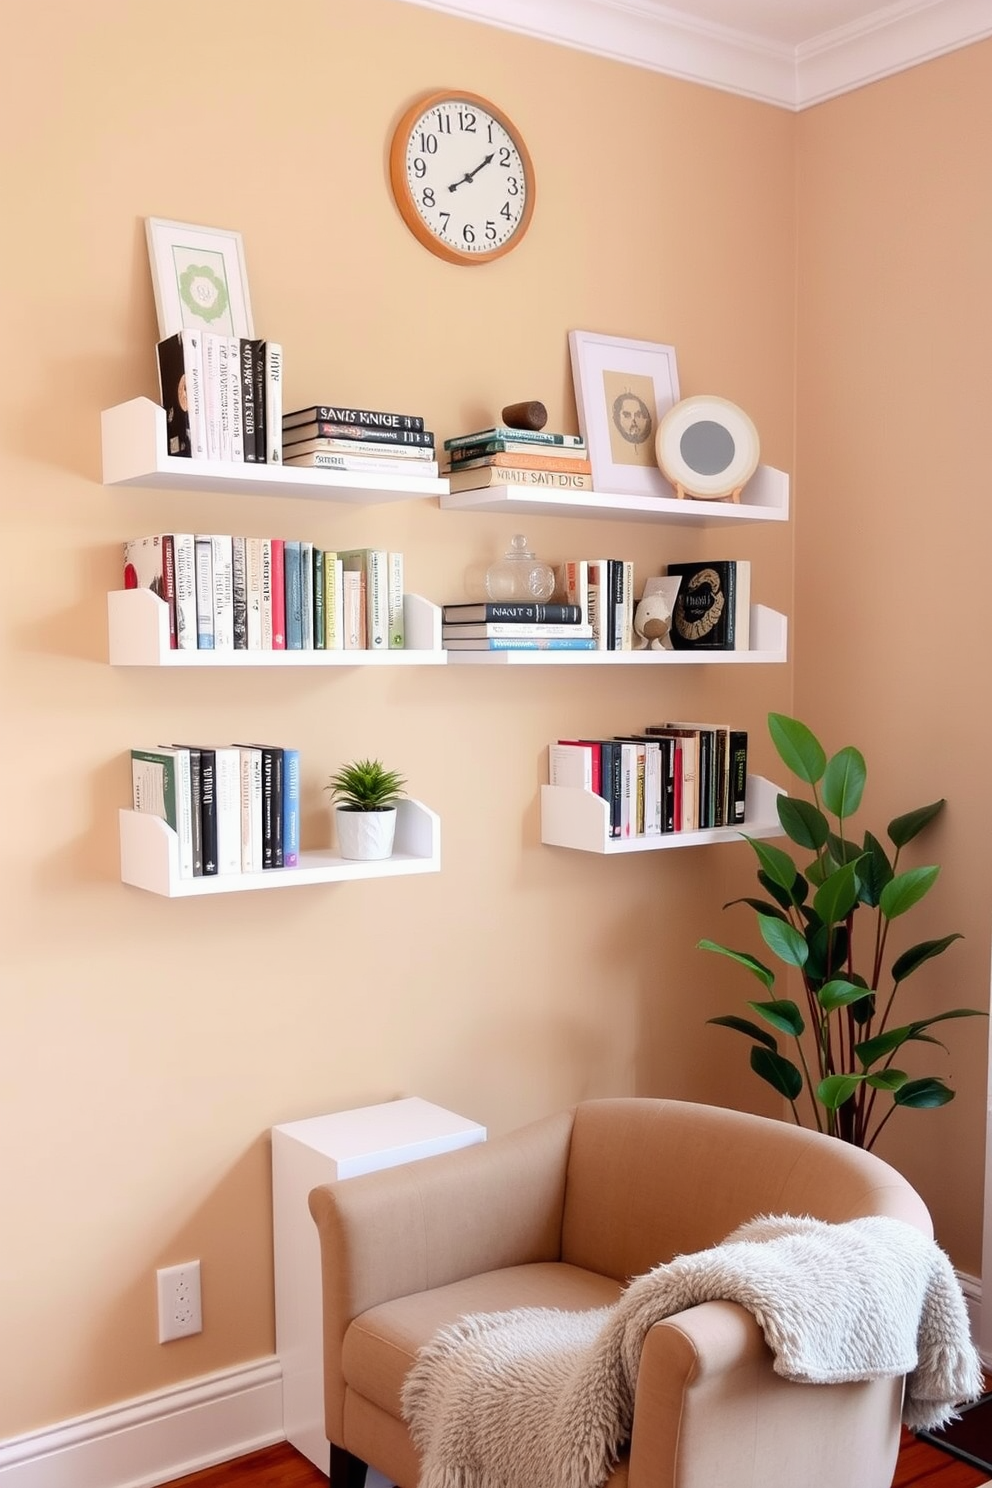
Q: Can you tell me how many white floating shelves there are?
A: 6